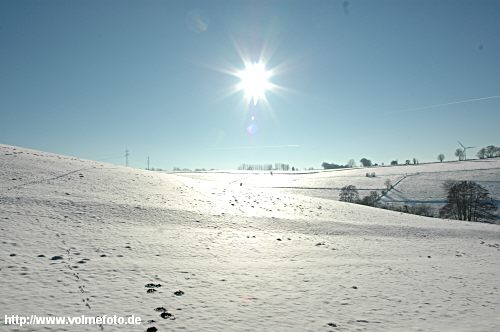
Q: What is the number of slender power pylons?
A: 2